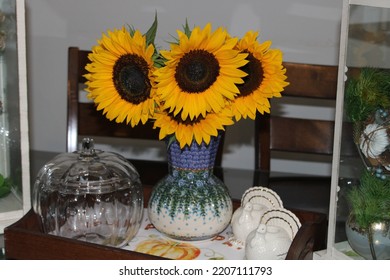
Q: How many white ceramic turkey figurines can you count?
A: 2